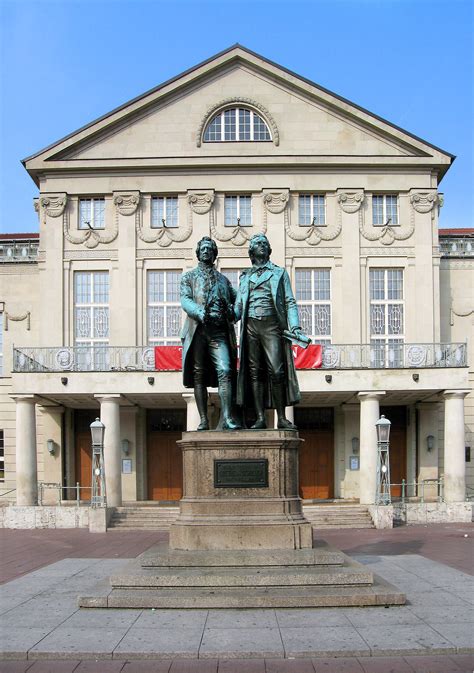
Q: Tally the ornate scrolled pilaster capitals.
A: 6